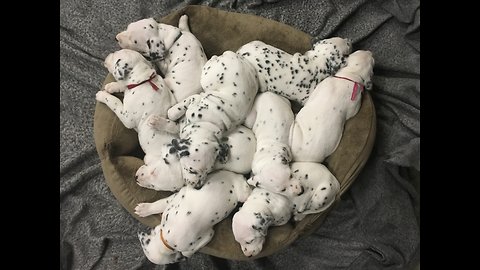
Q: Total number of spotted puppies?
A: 9